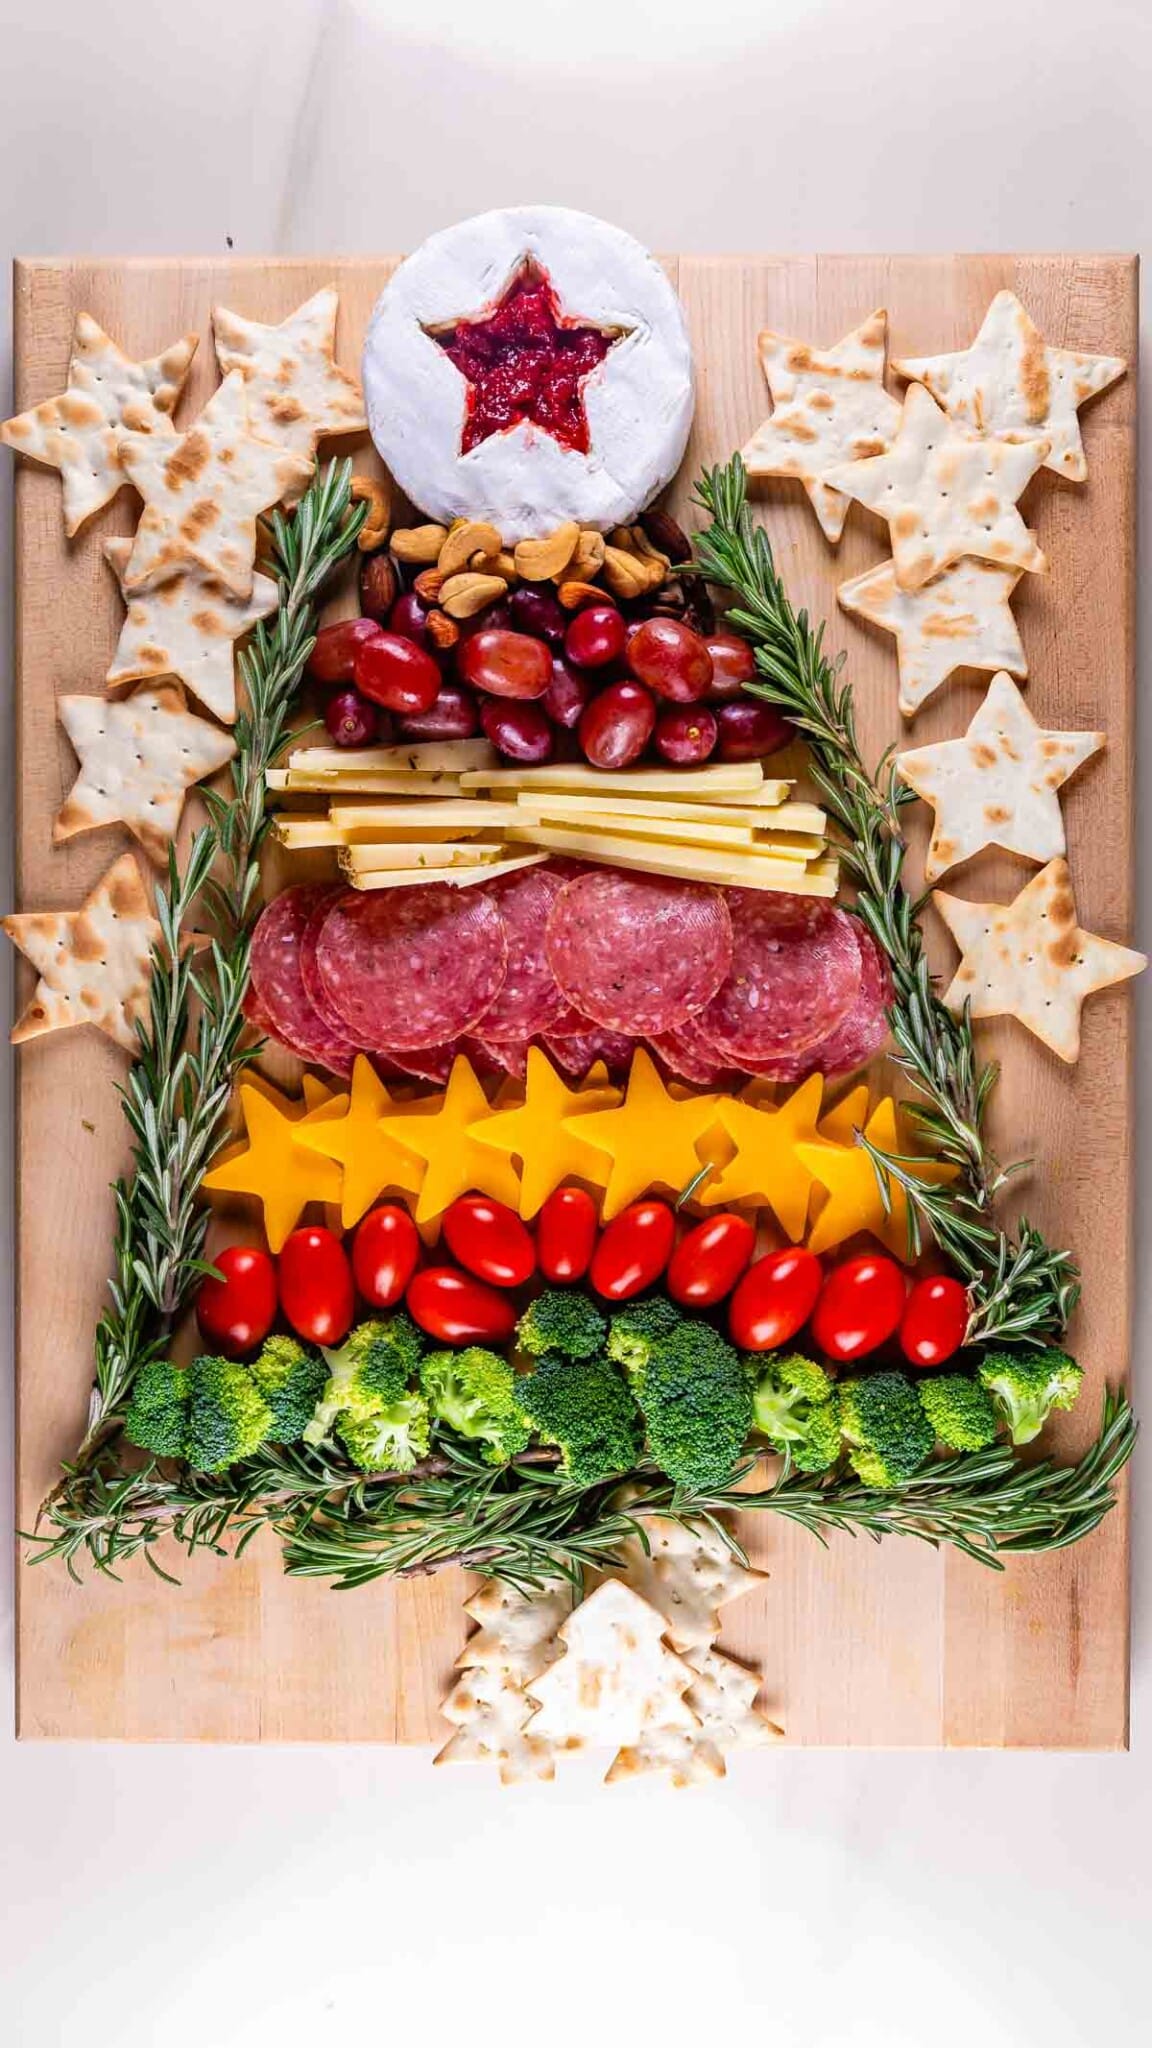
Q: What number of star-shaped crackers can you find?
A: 12